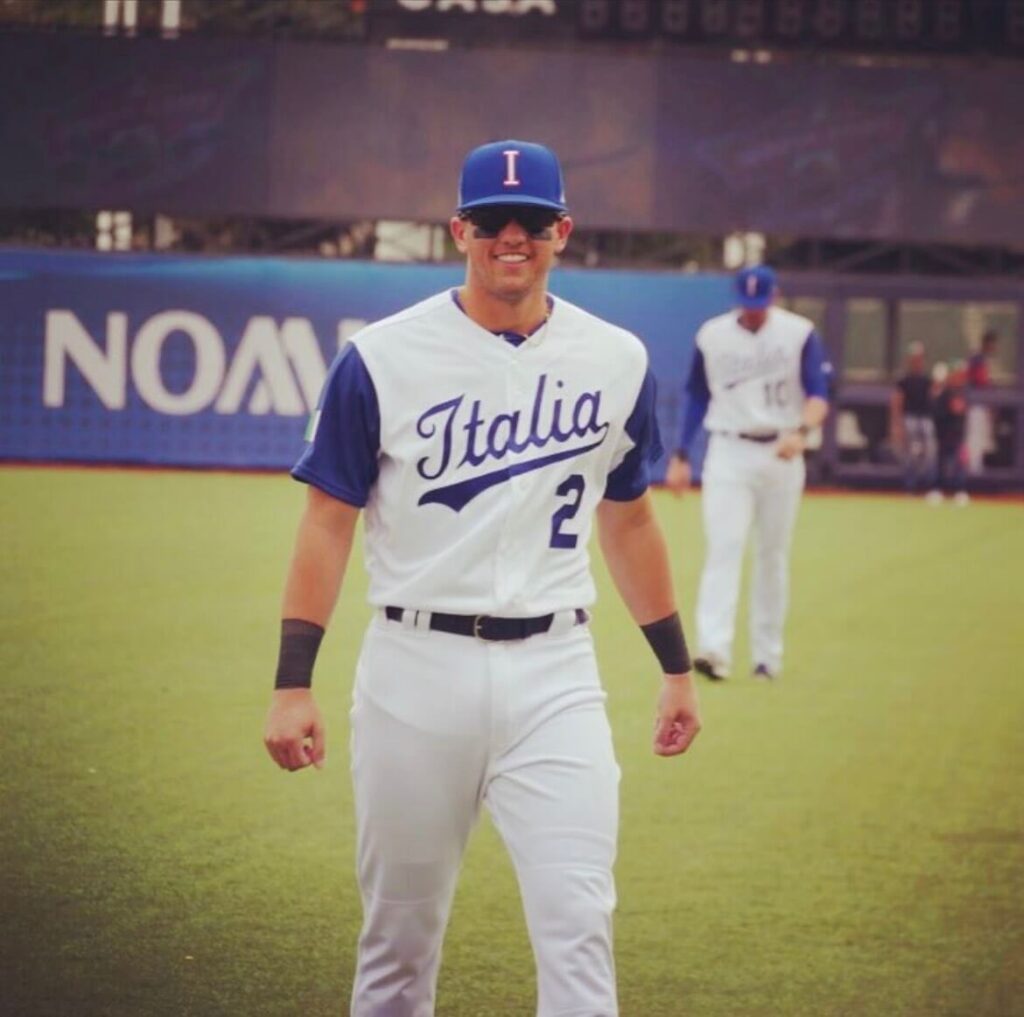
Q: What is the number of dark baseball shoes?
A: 2